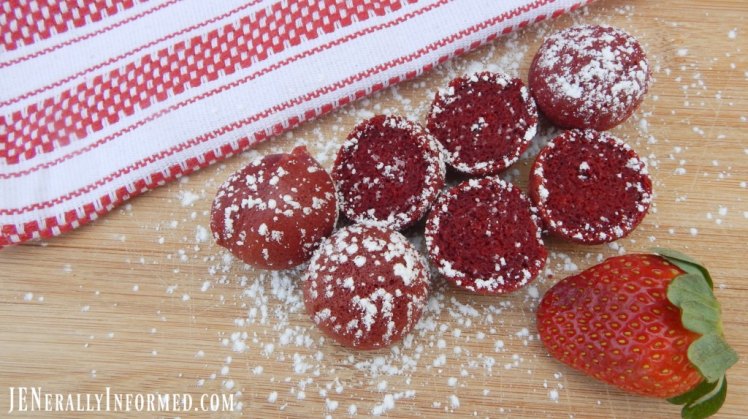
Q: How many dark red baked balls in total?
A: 7